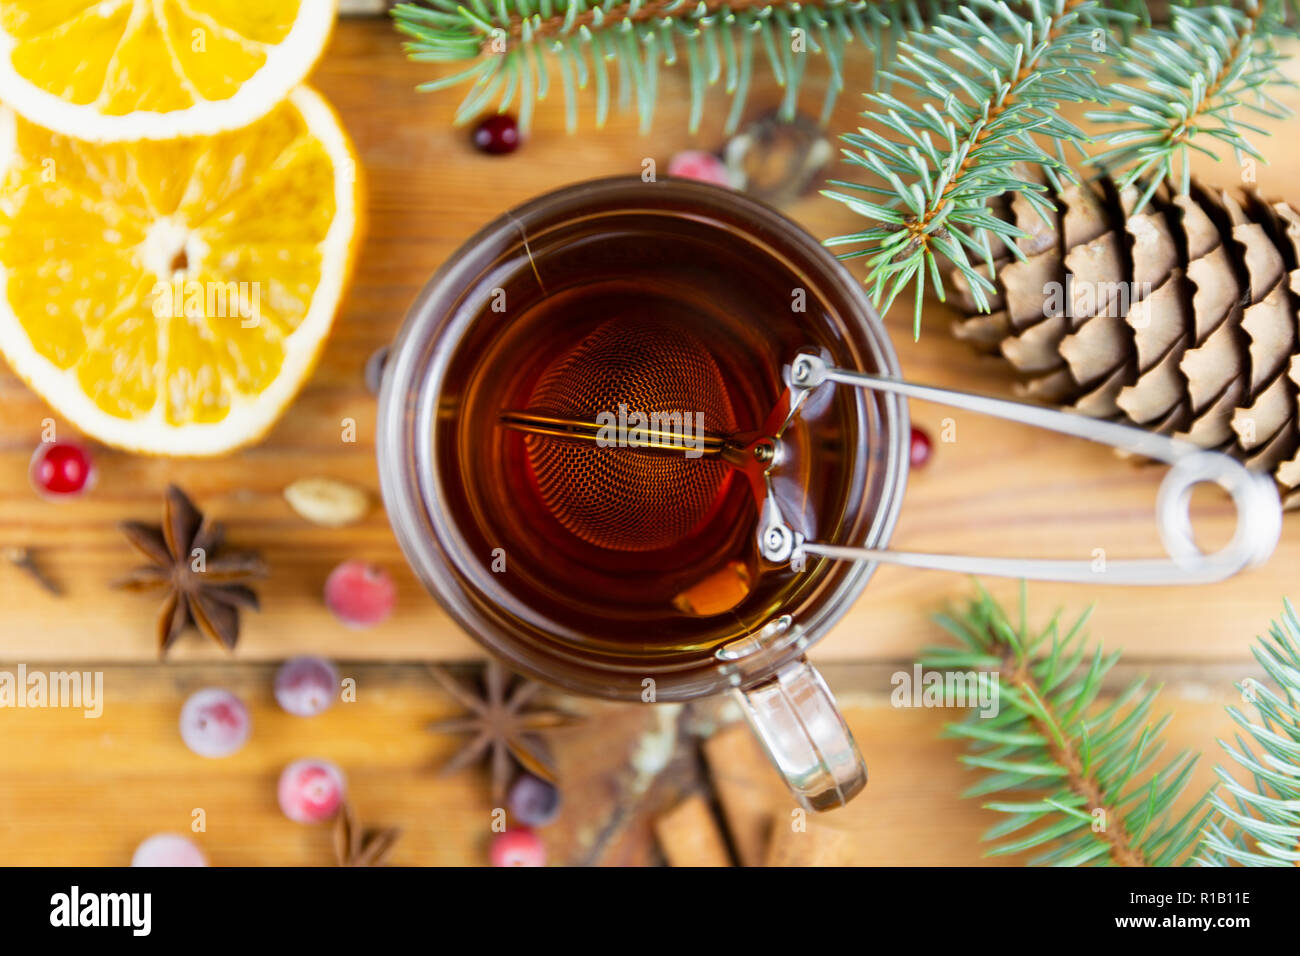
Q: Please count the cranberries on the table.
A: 11